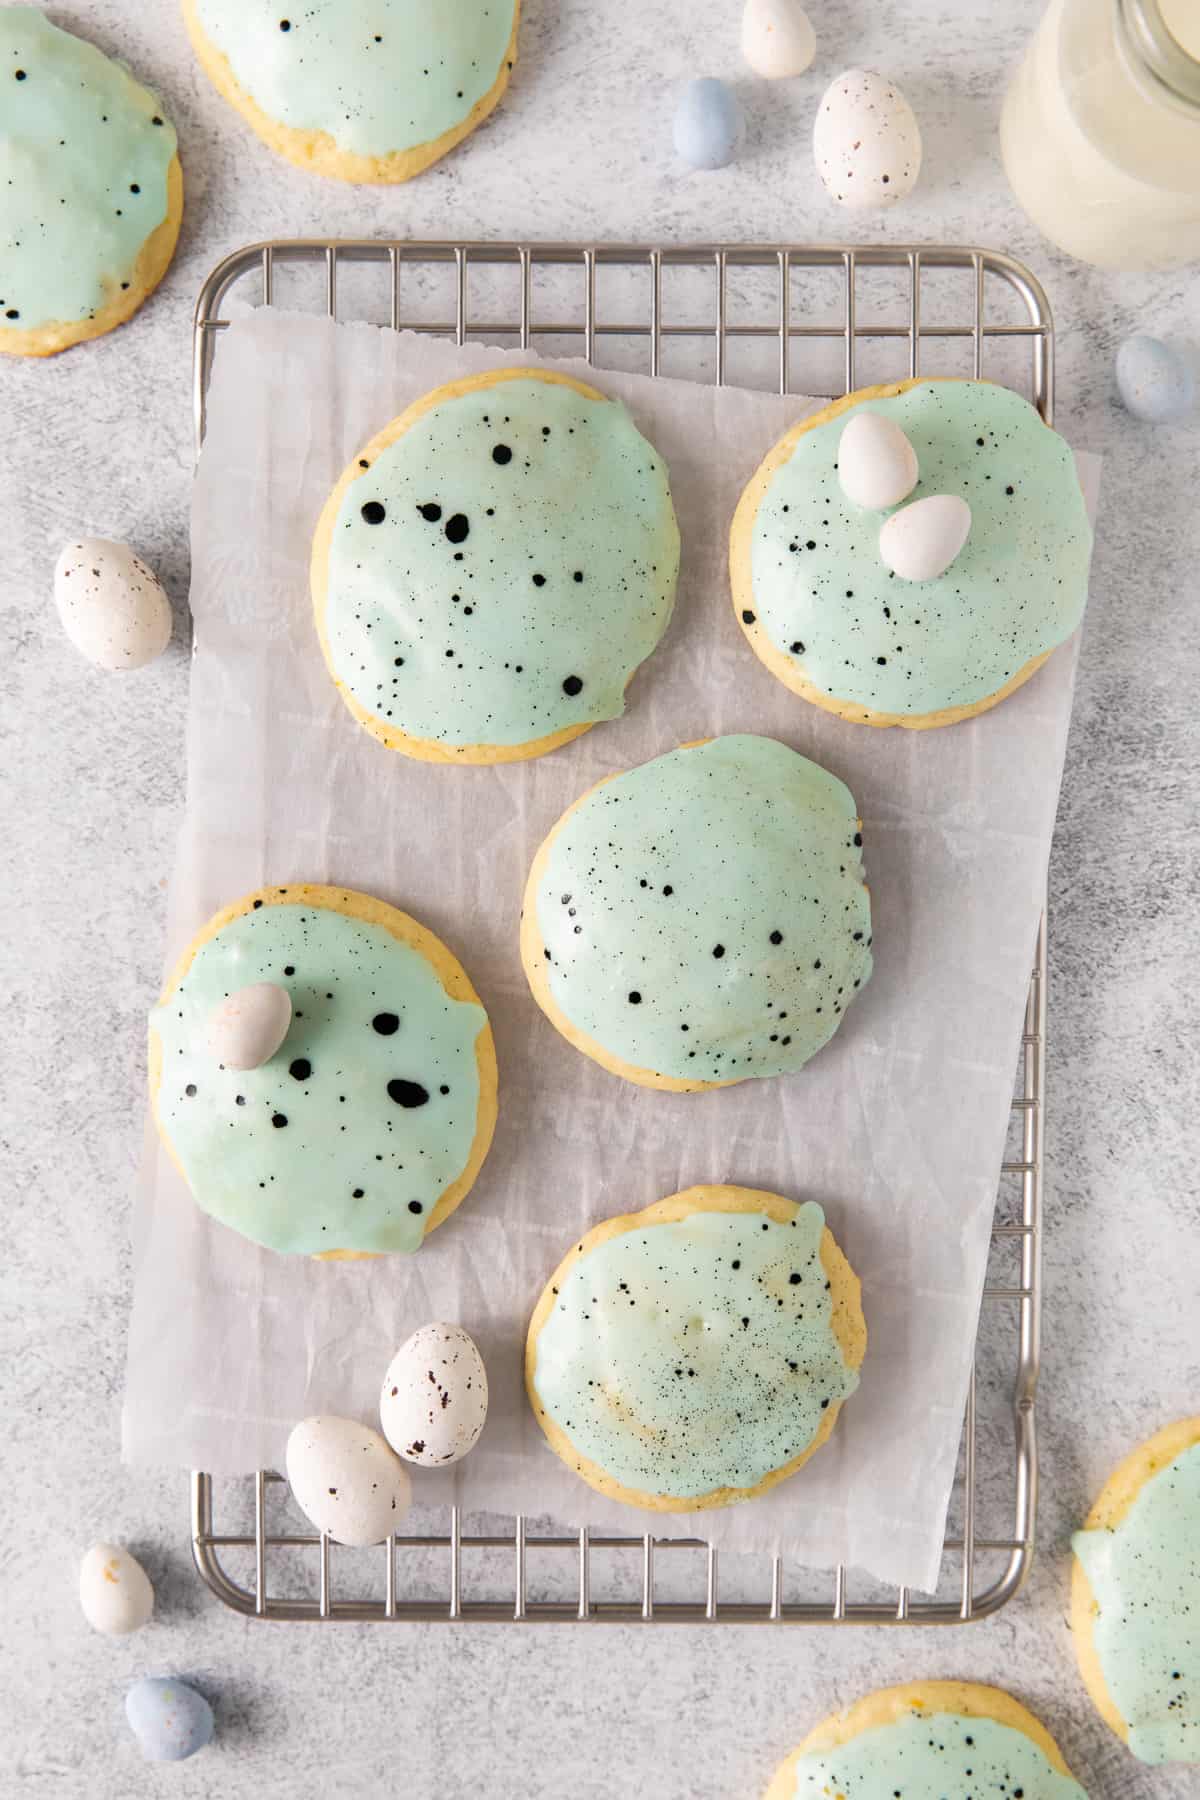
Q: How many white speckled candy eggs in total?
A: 4